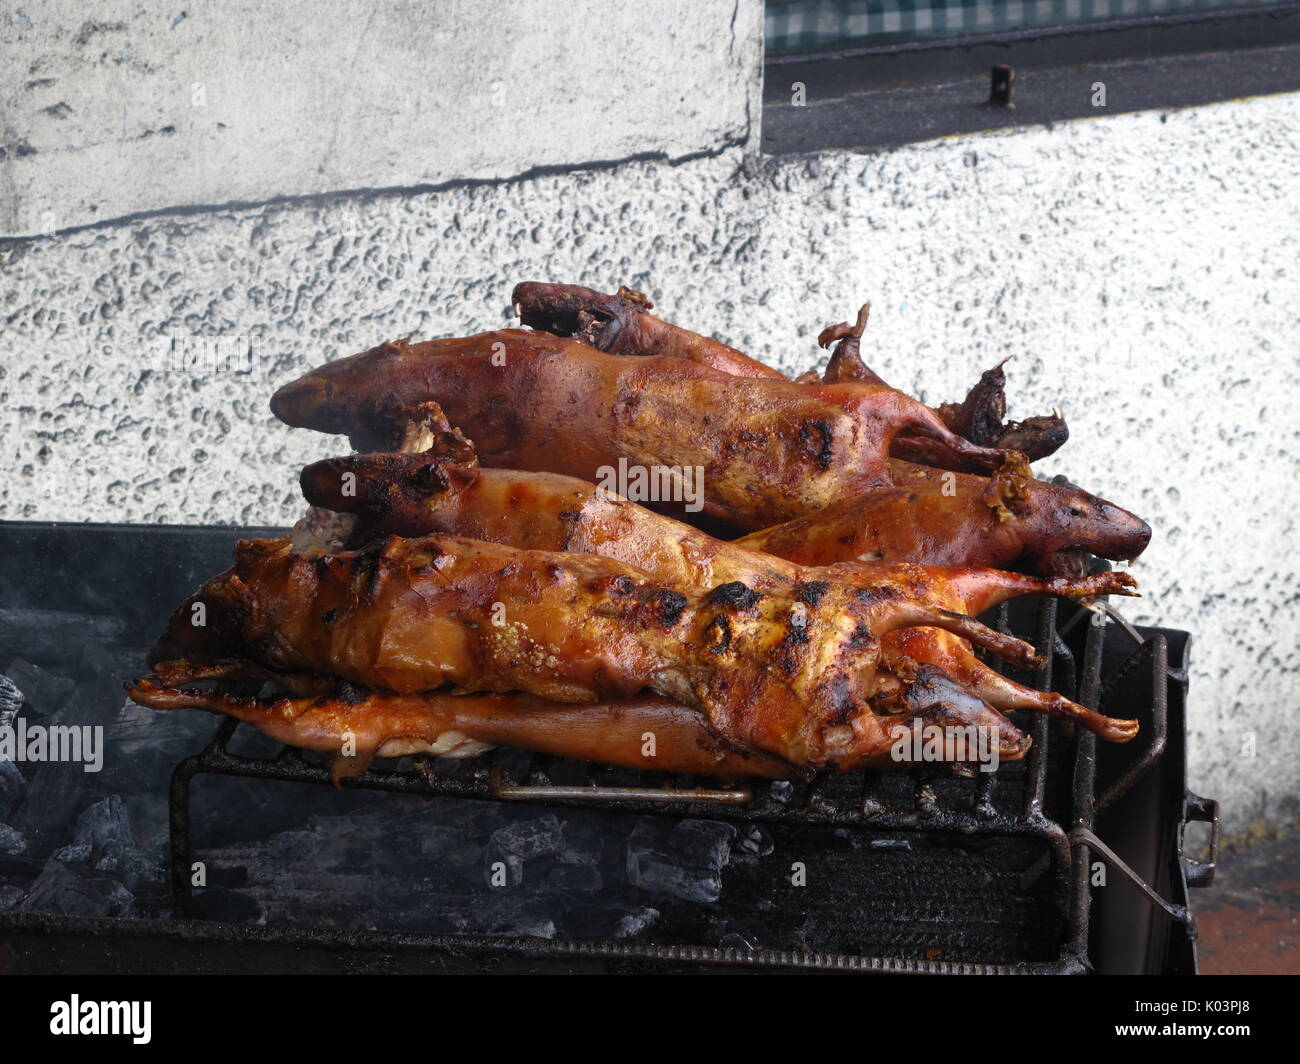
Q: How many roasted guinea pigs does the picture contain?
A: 7